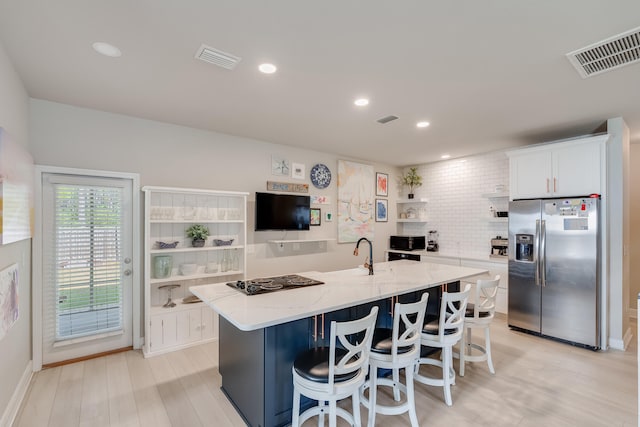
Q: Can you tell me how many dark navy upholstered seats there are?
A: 4